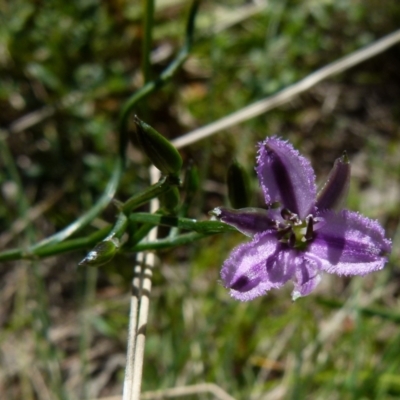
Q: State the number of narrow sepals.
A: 3